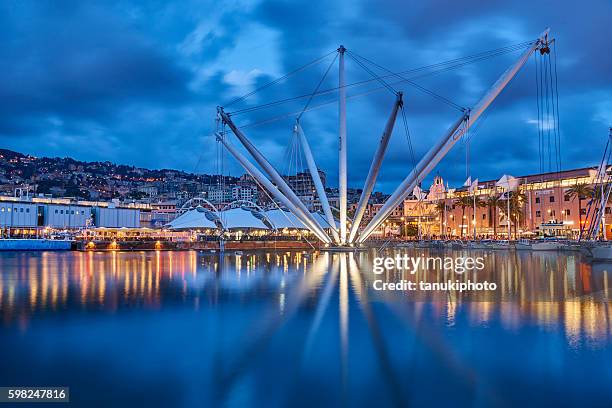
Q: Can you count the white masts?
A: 7